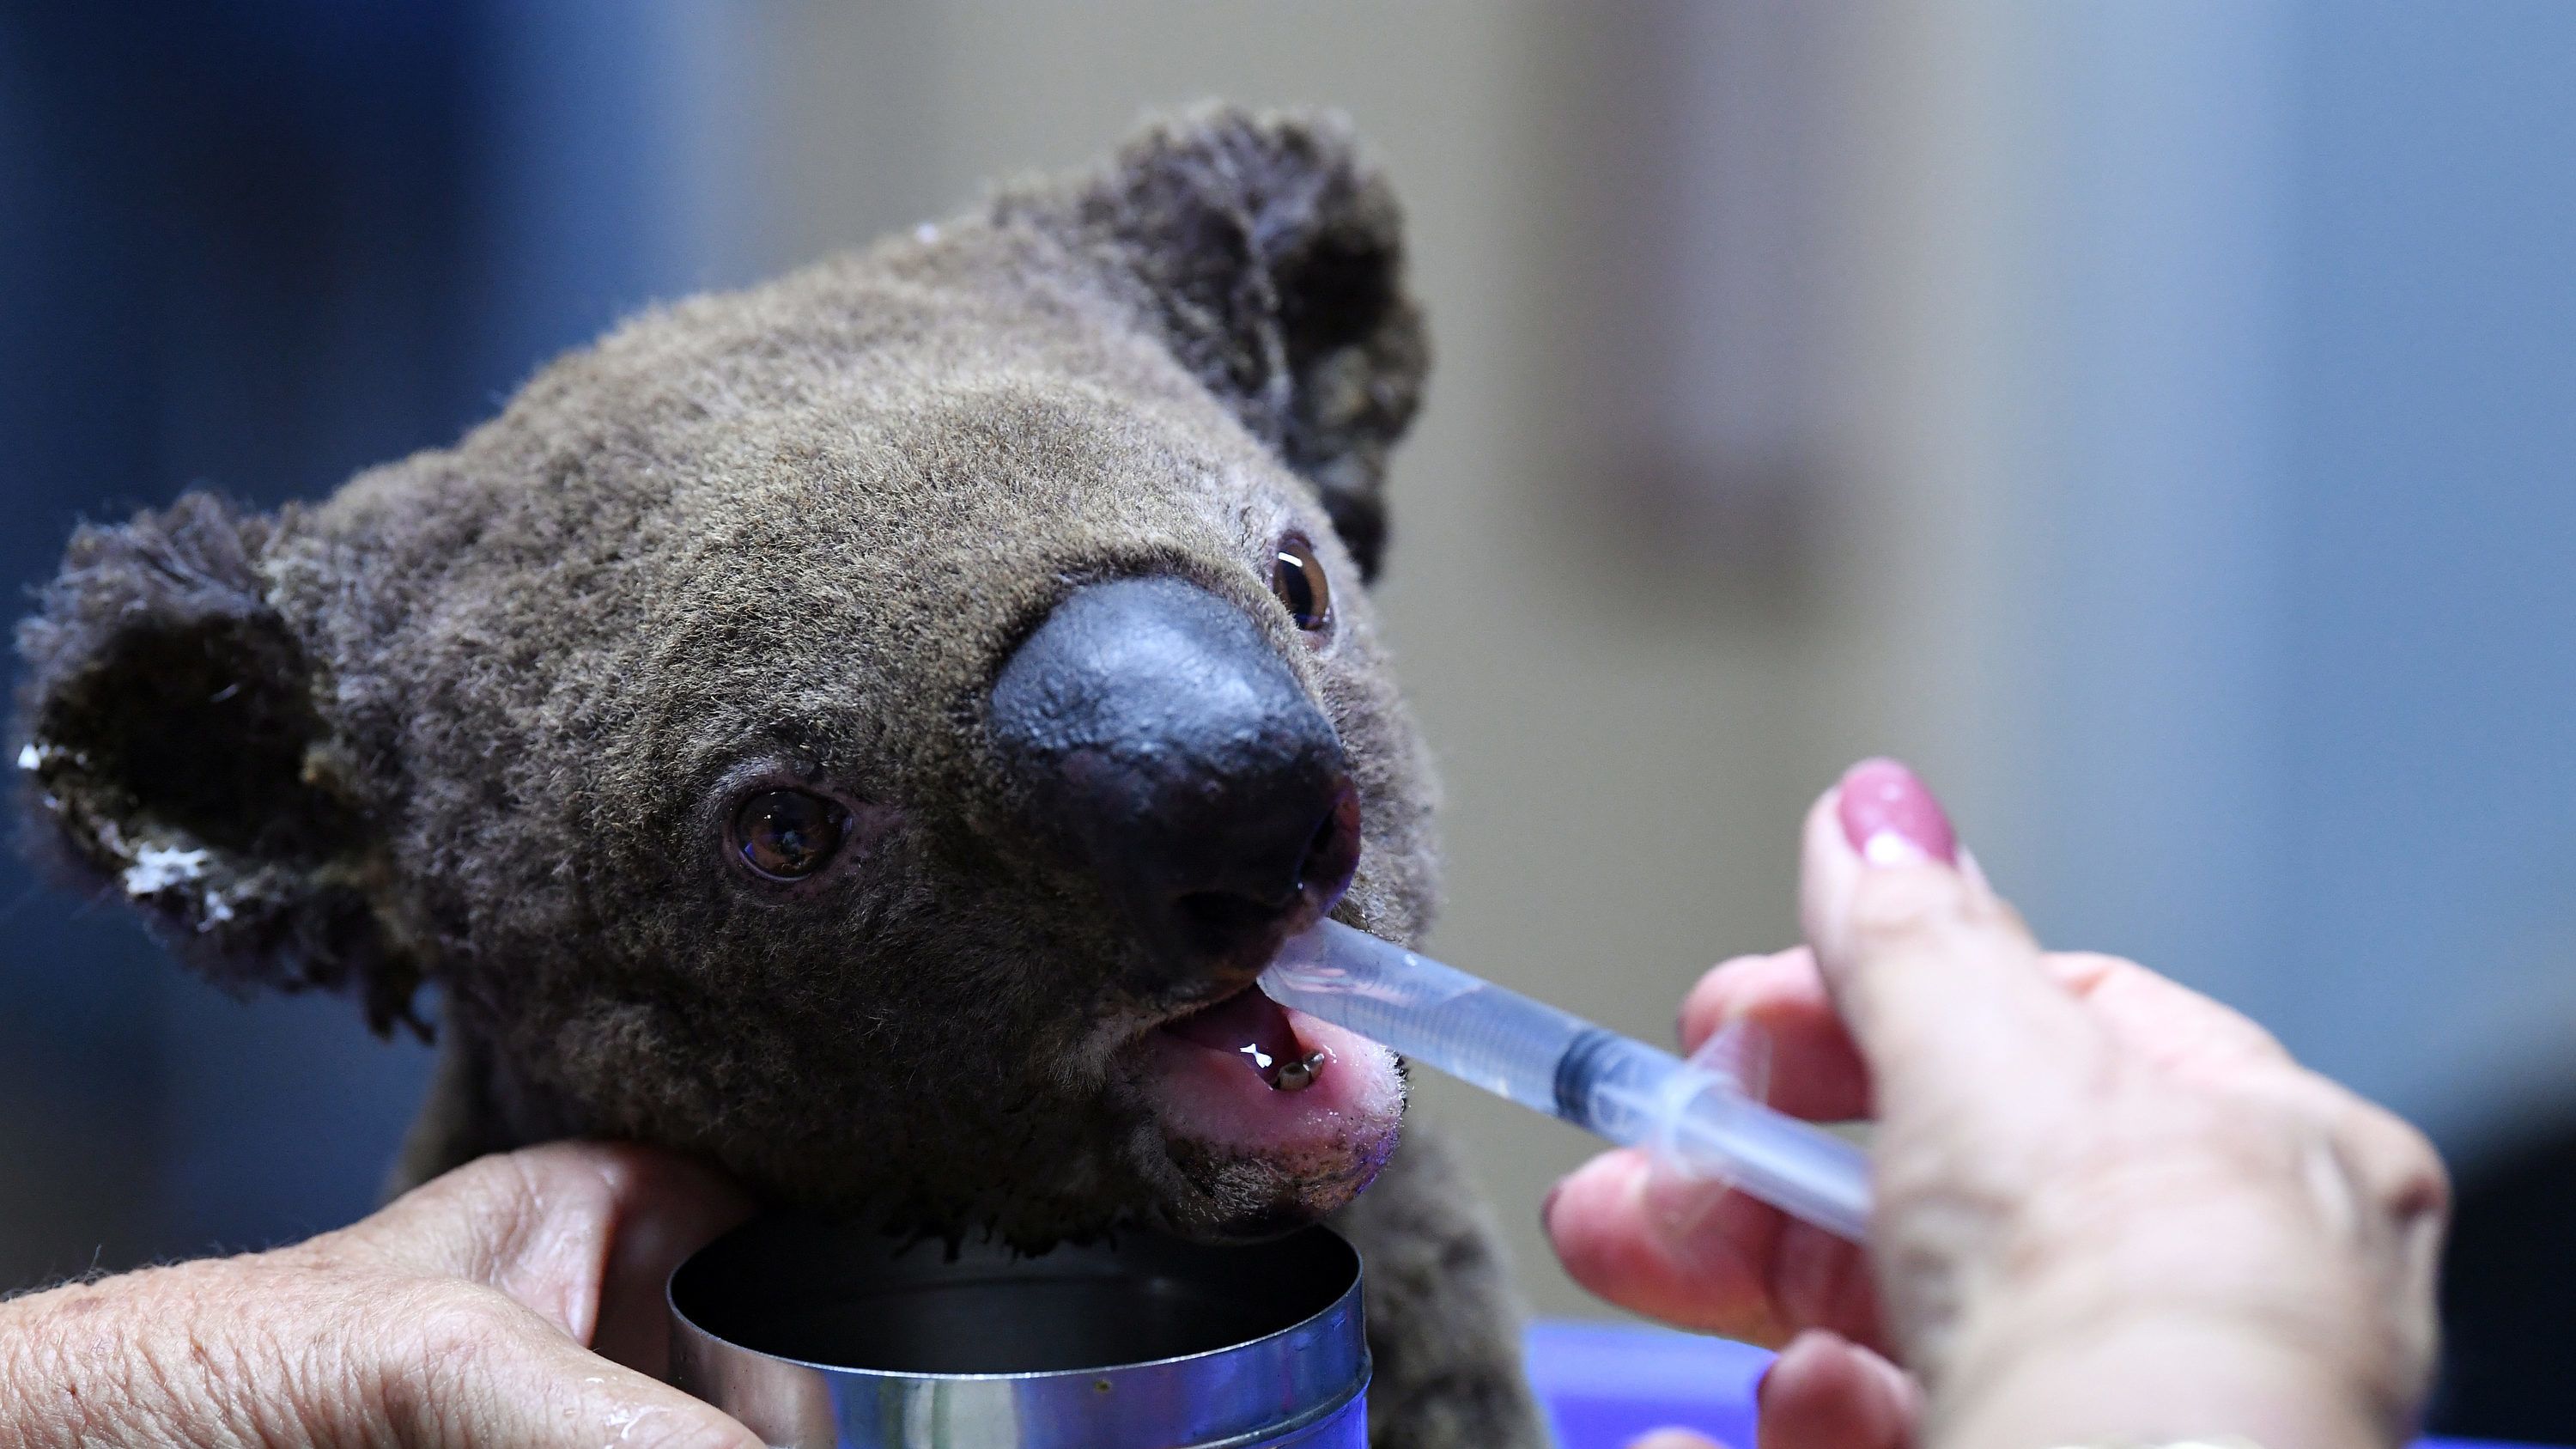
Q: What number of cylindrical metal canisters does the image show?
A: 1